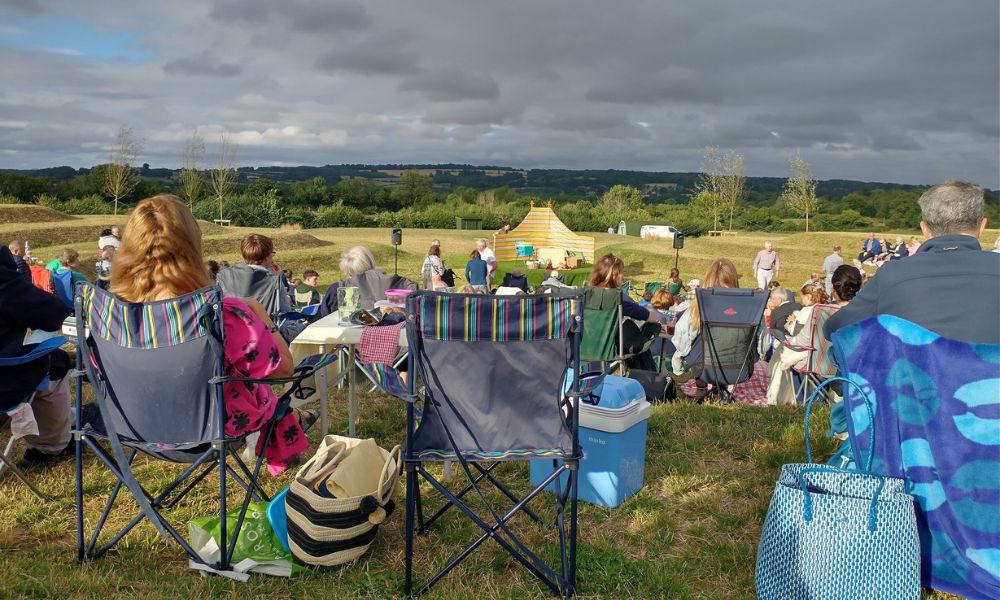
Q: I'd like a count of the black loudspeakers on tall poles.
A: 2